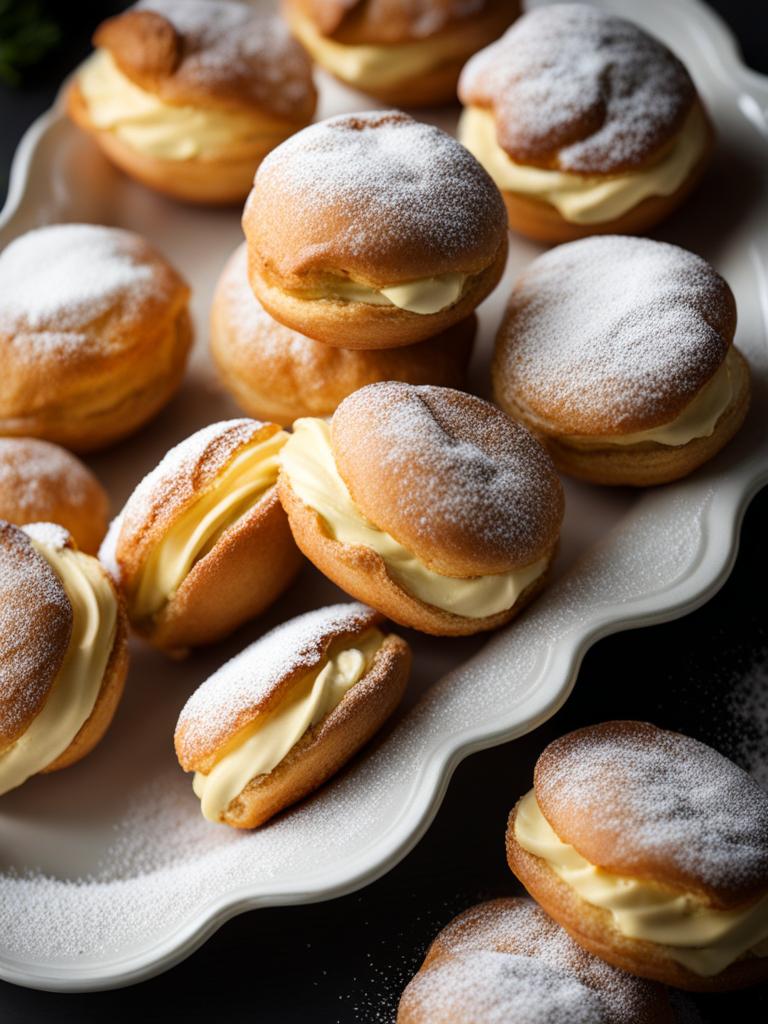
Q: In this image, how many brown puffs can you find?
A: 14